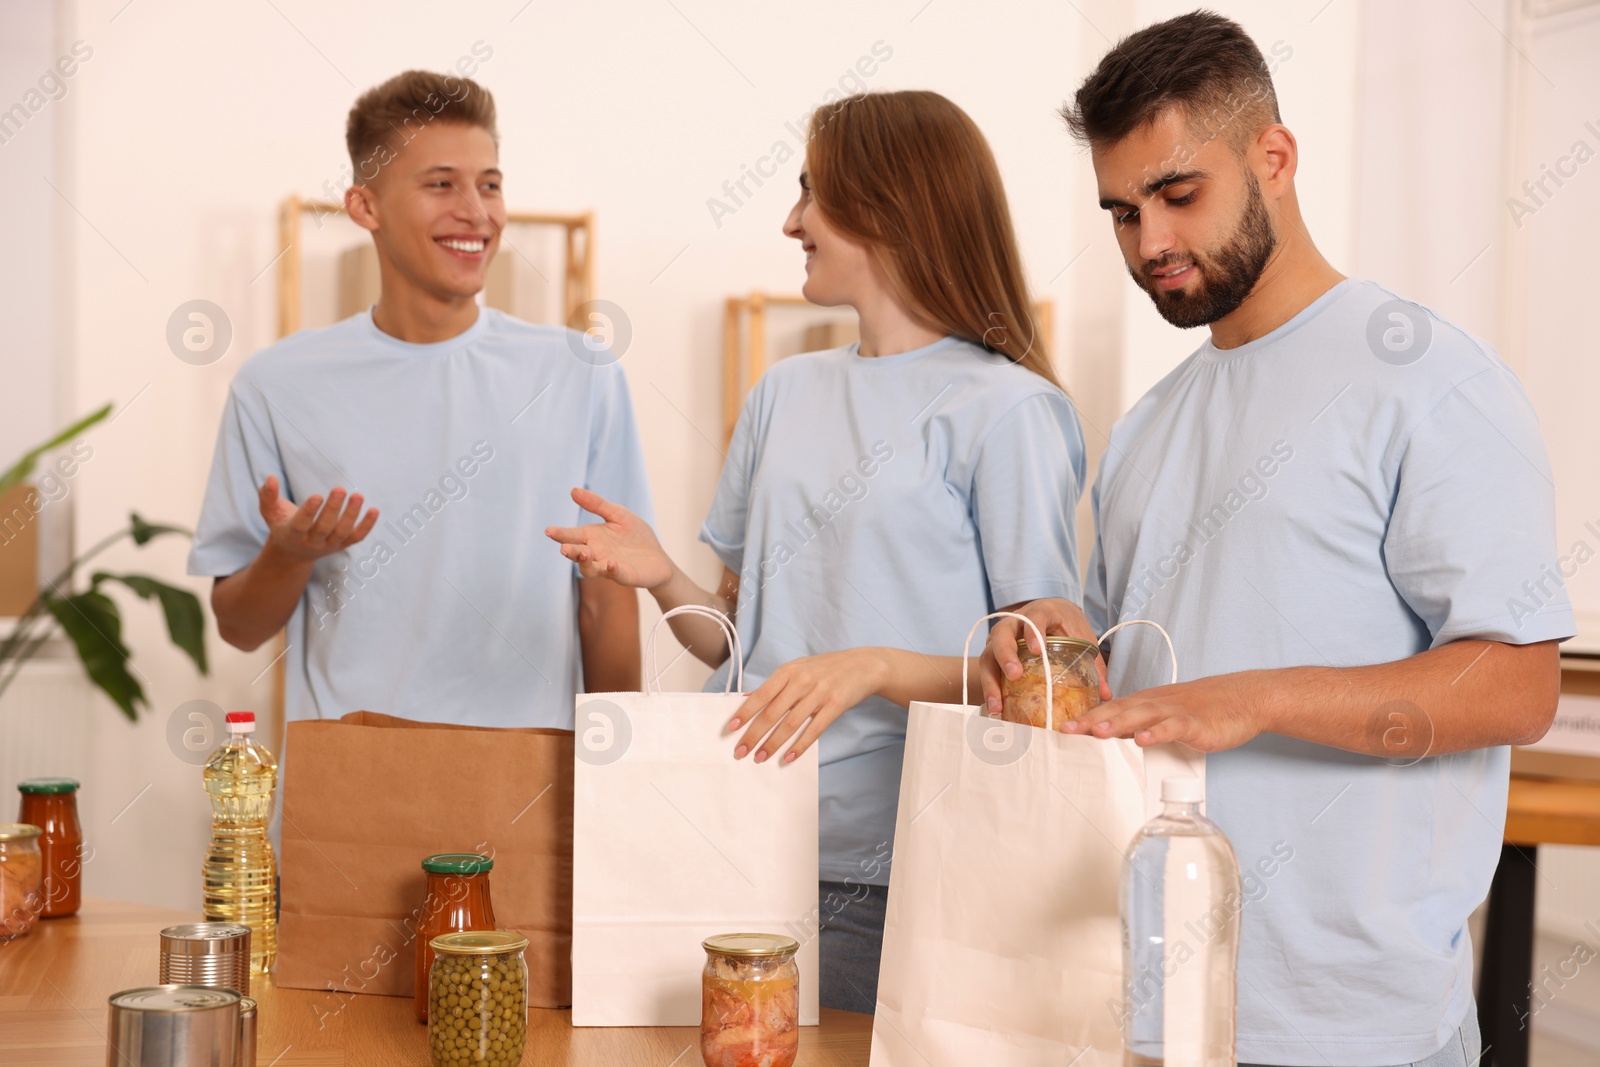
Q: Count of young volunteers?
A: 3